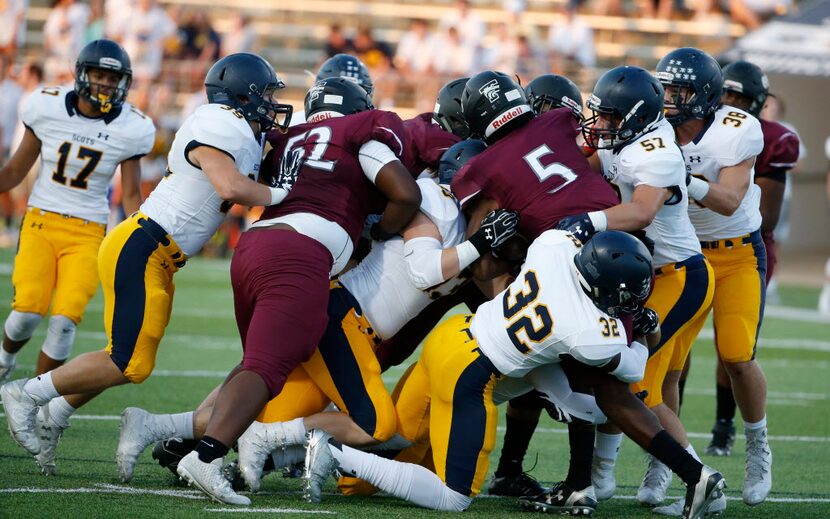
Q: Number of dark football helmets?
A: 12